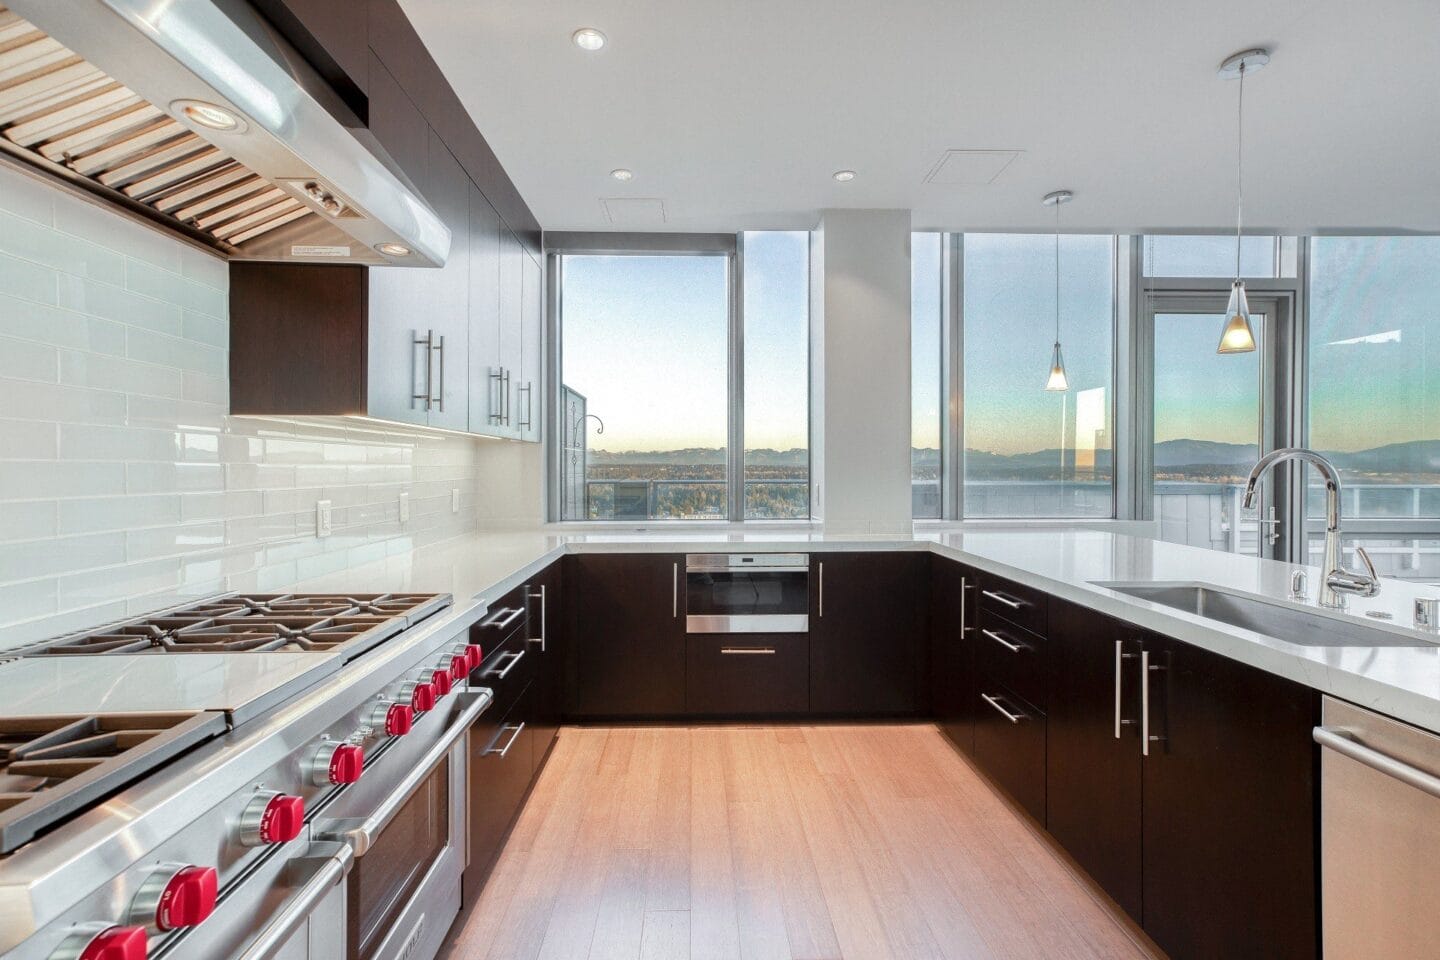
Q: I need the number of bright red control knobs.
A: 9